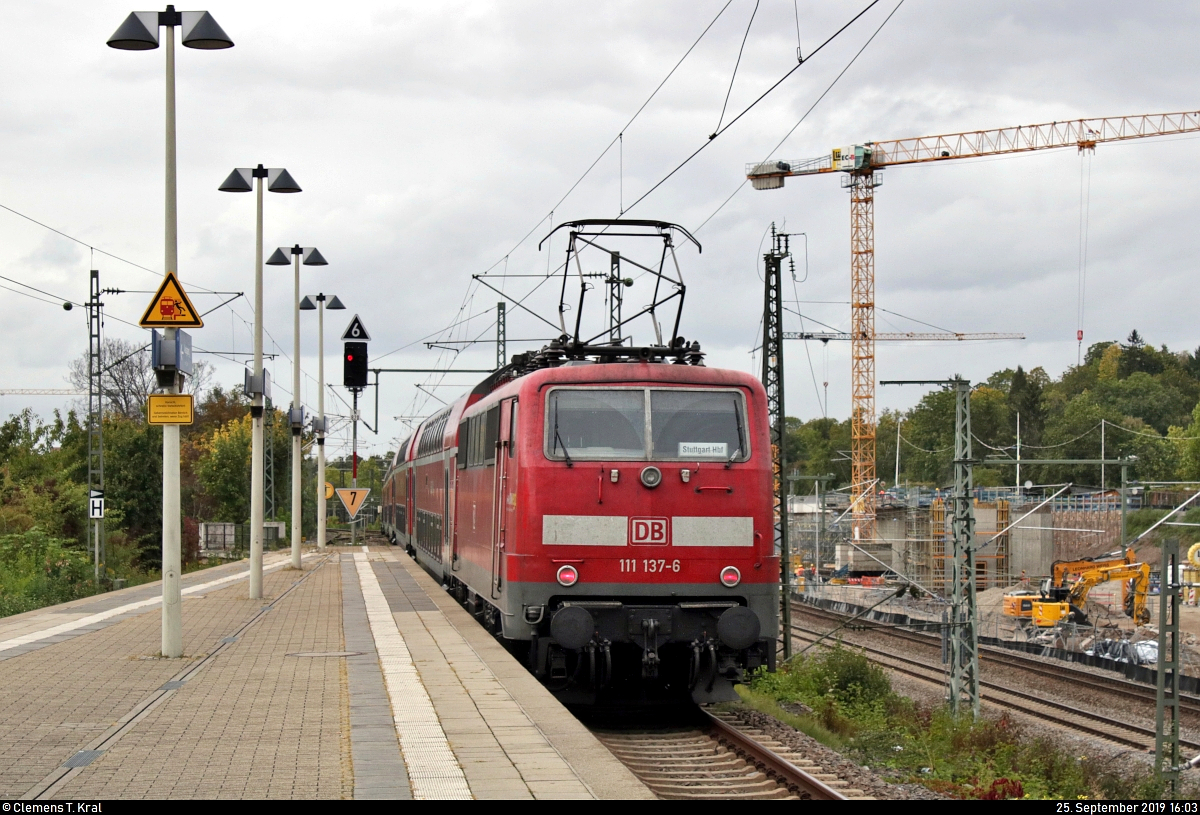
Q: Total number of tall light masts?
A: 4